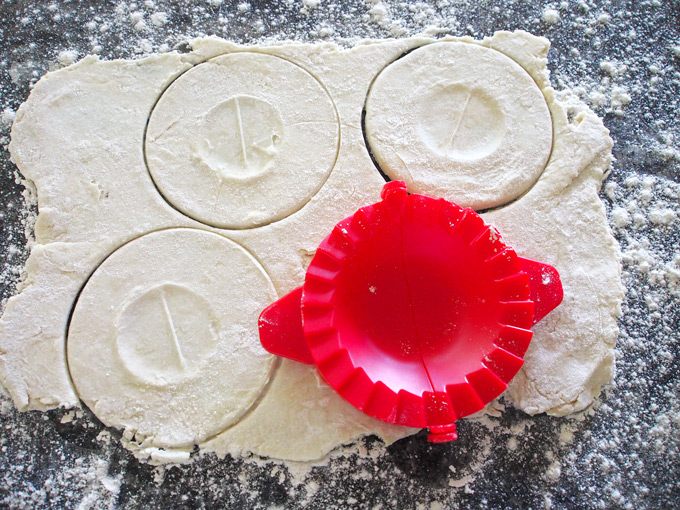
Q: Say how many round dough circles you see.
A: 3